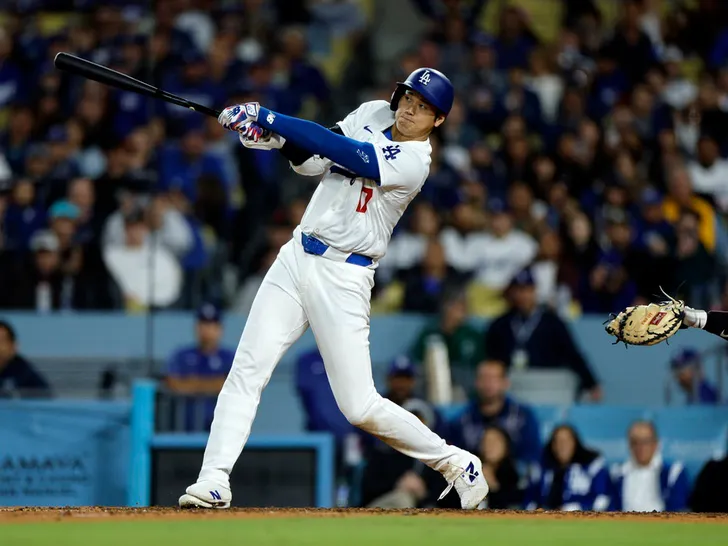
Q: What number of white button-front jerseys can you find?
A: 1